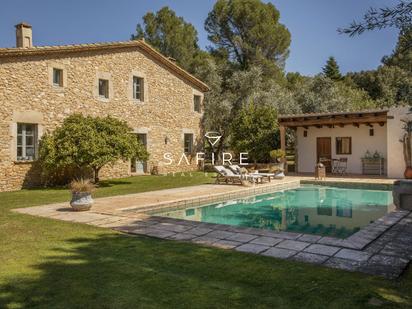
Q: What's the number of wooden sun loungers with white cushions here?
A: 2